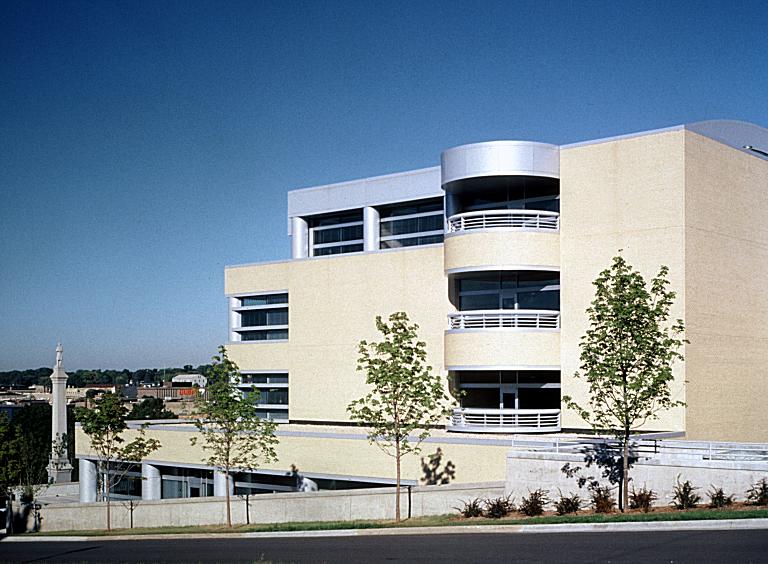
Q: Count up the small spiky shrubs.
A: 9